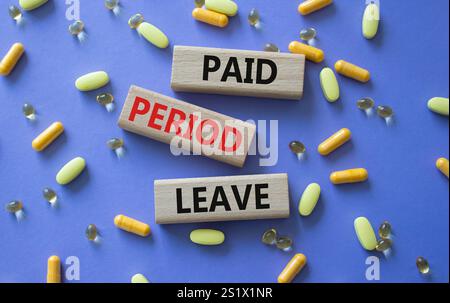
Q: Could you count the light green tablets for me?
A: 12